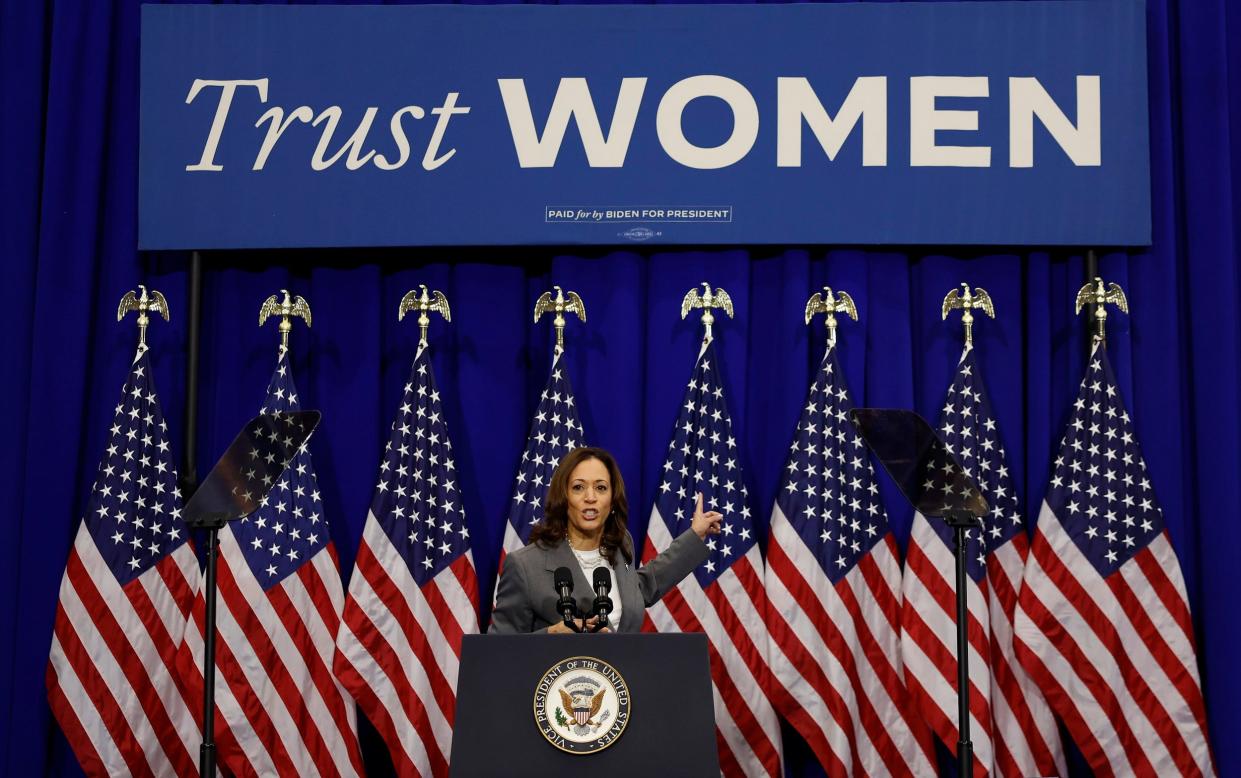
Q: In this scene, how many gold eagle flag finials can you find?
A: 8